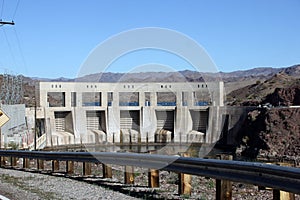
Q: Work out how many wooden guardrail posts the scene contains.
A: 13